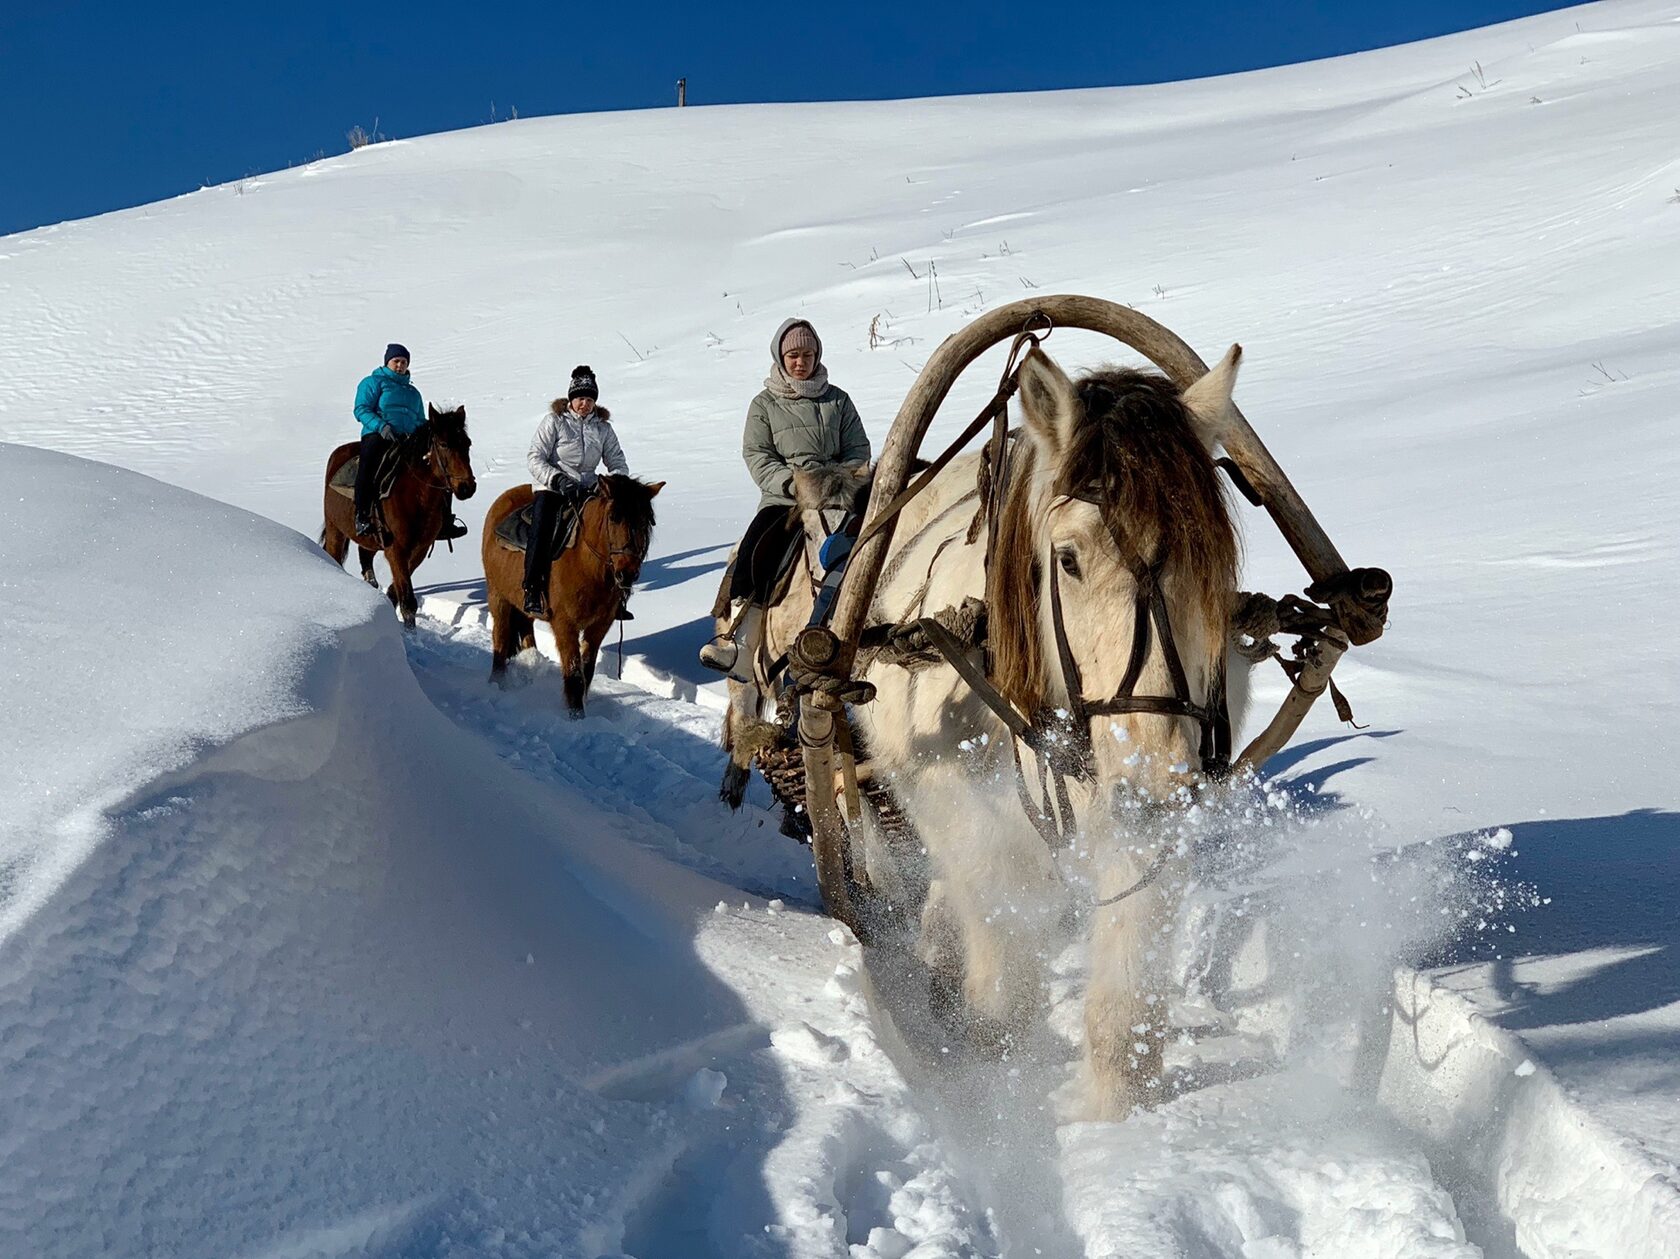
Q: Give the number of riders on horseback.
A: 3